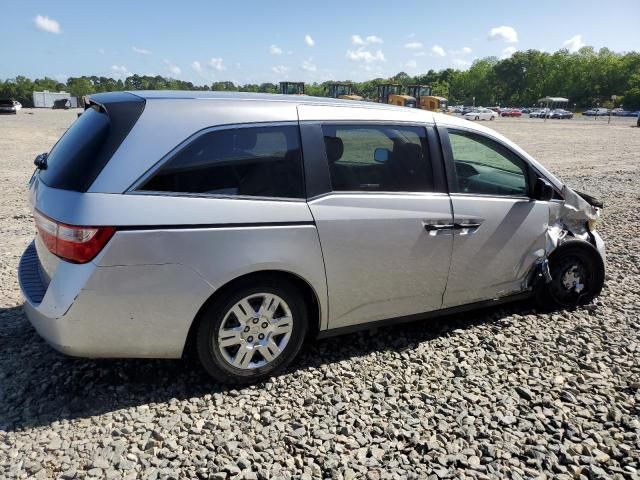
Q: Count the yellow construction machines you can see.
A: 4